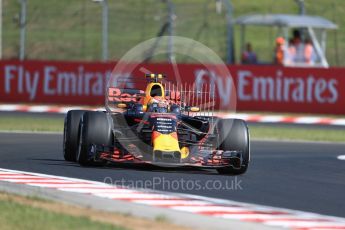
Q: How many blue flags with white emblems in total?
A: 0